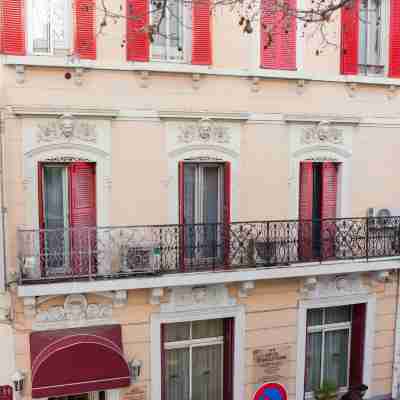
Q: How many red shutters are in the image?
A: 14